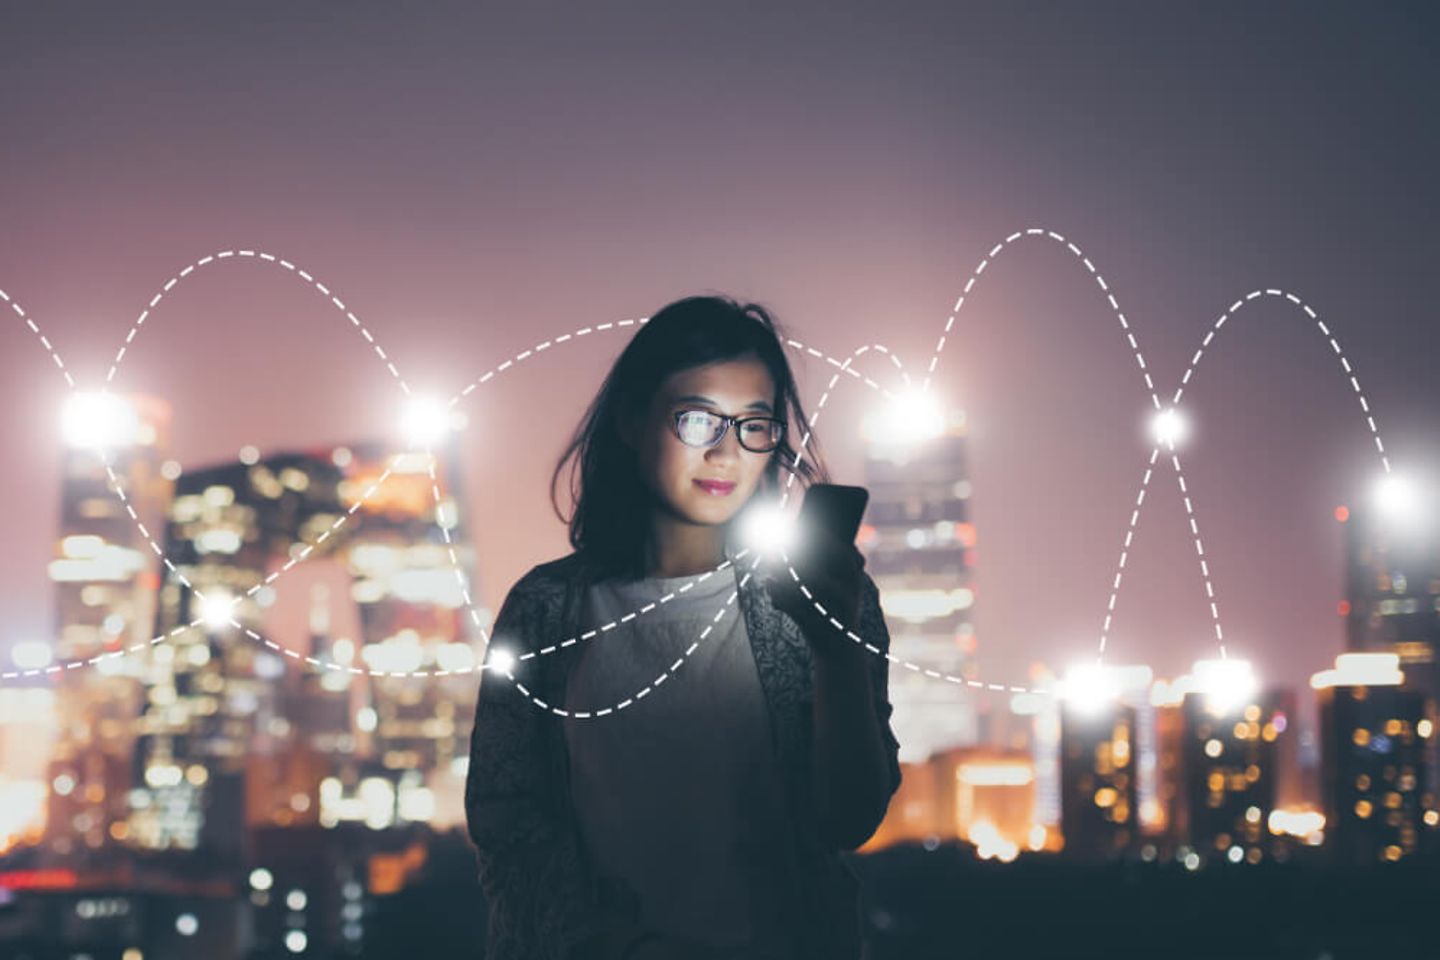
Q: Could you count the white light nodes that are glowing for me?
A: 10